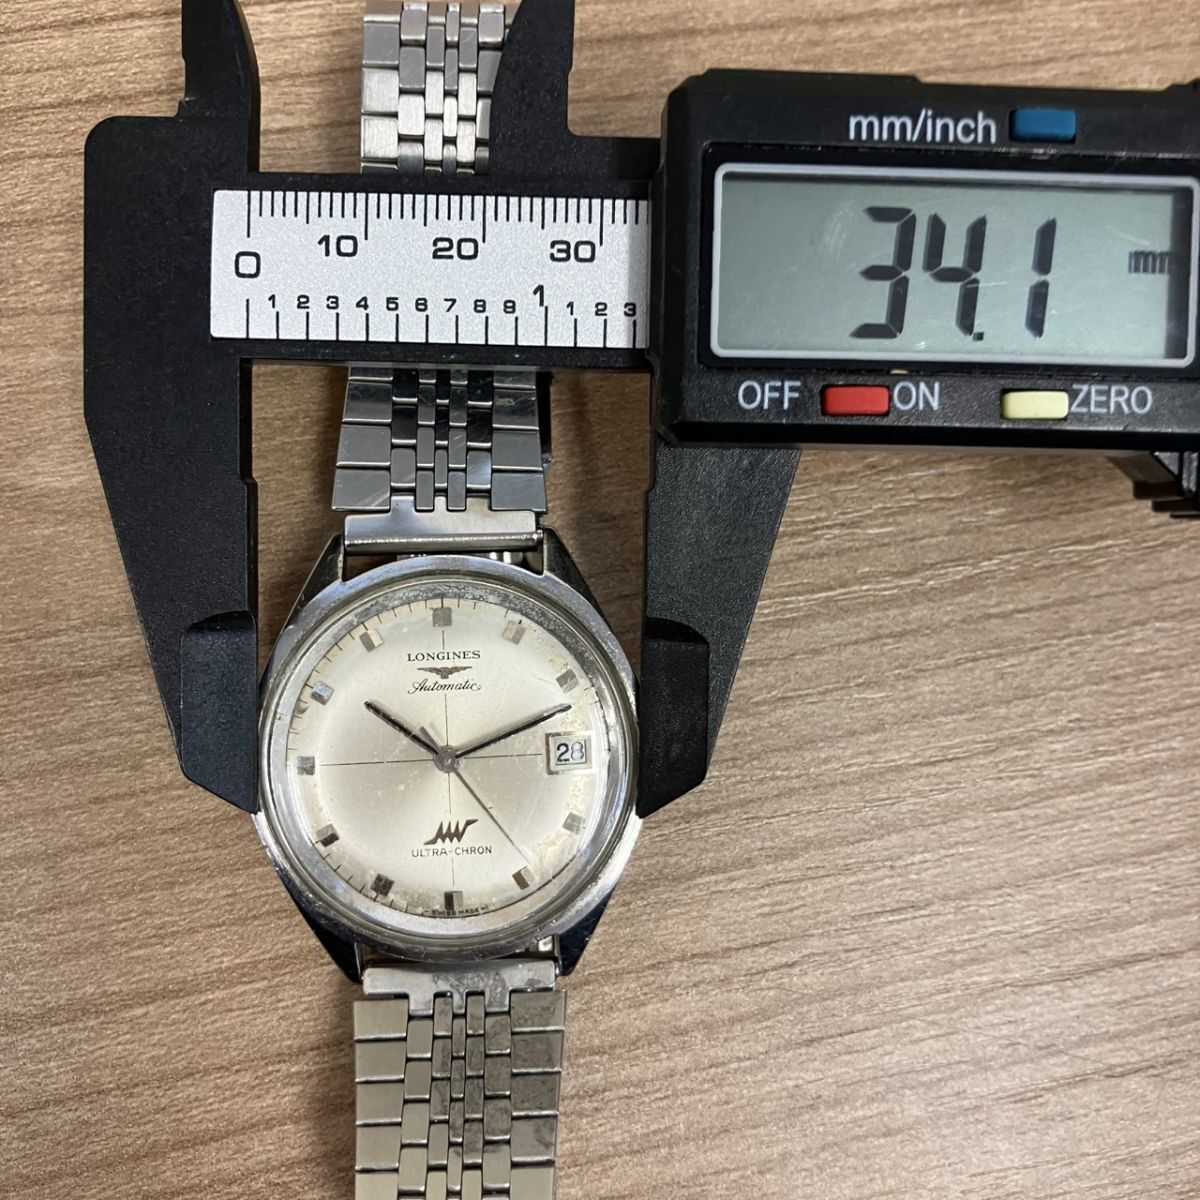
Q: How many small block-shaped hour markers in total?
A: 11